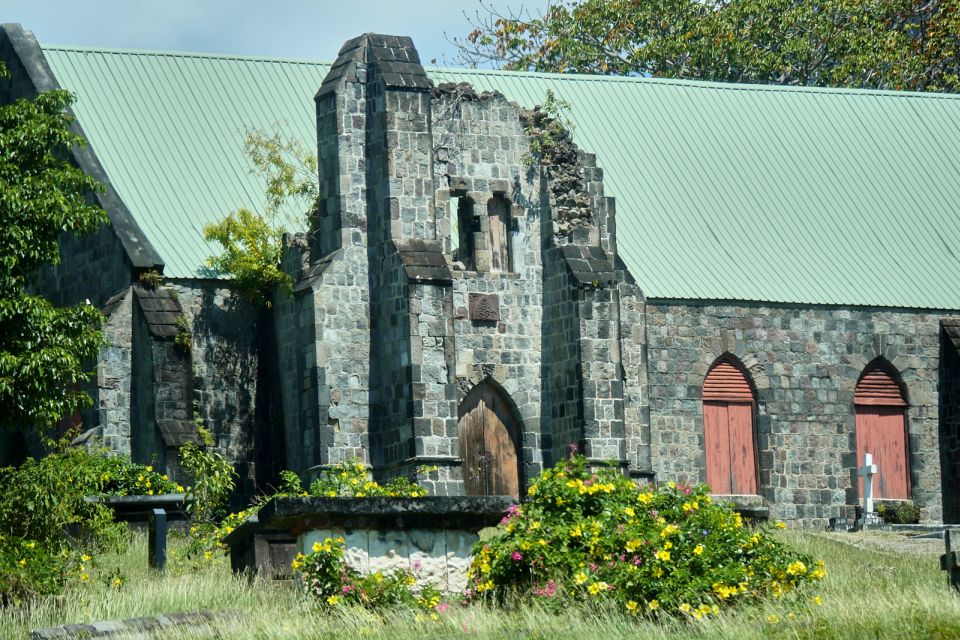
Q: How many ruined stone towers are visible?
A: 1